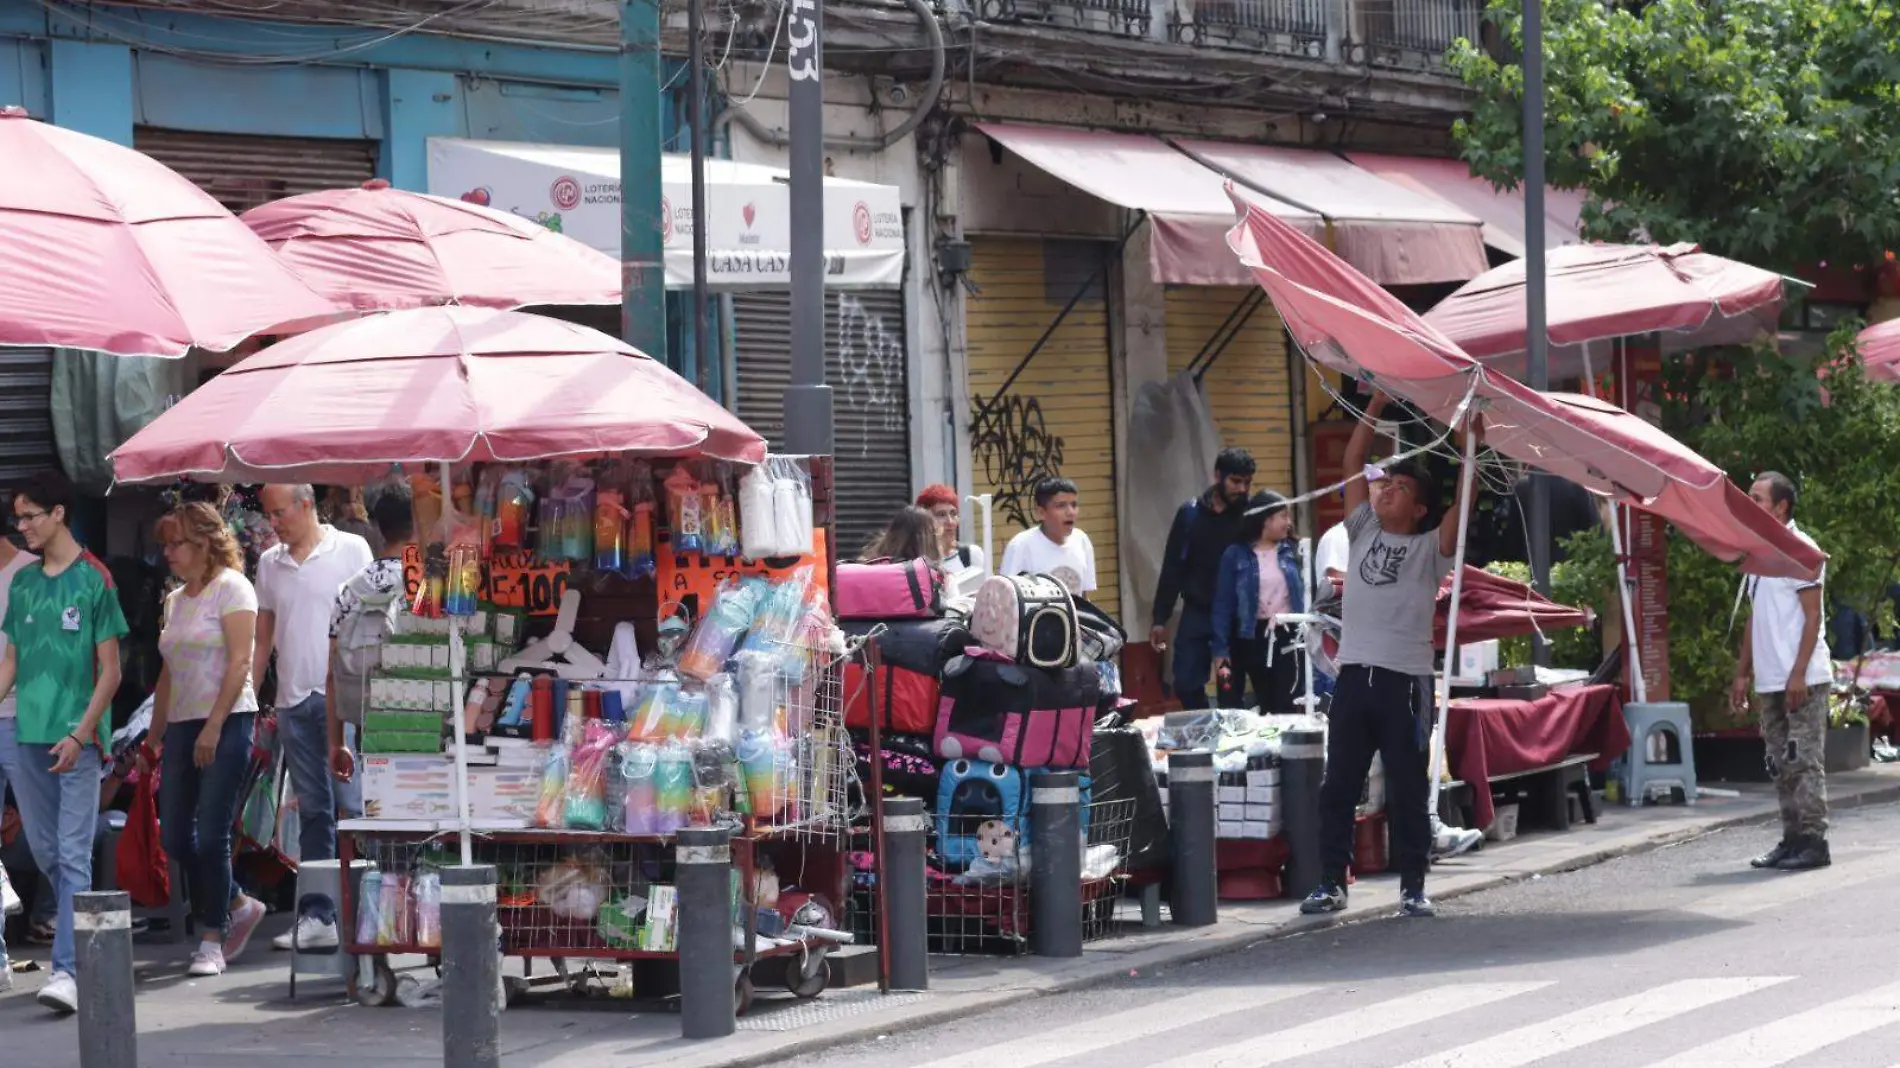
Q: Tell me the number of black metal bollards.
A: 7